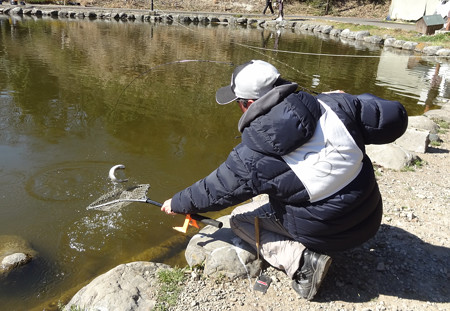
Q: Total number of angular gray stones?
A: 1